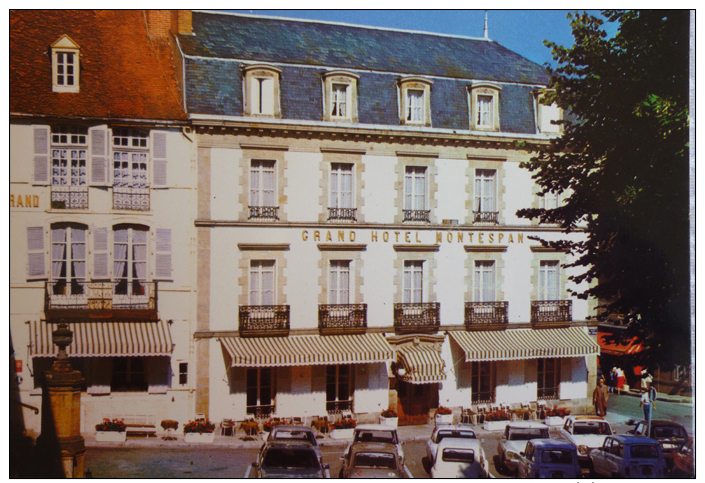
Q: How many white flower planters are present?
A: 8